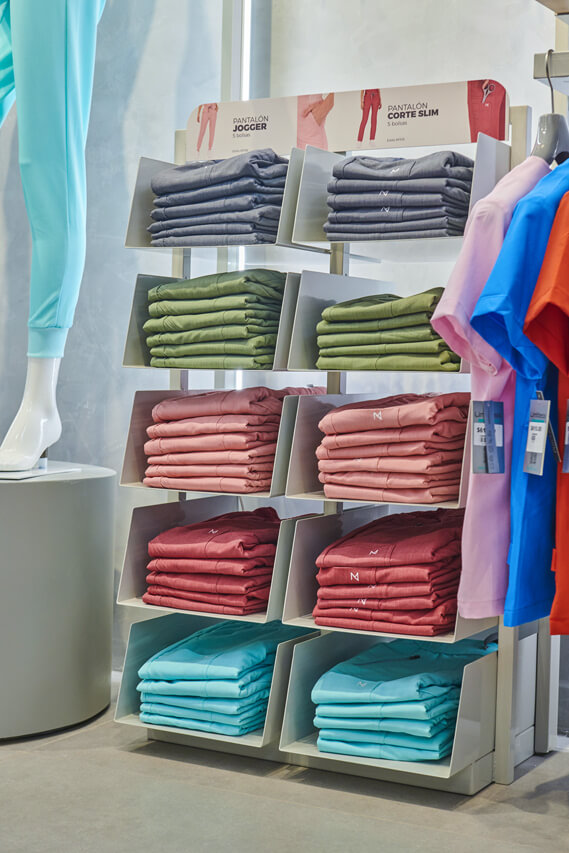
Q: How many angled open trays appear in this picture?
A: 10